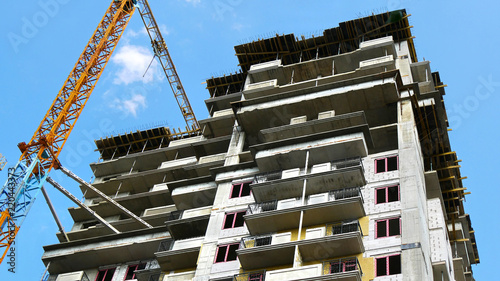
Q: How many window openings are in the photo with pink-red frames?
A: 11